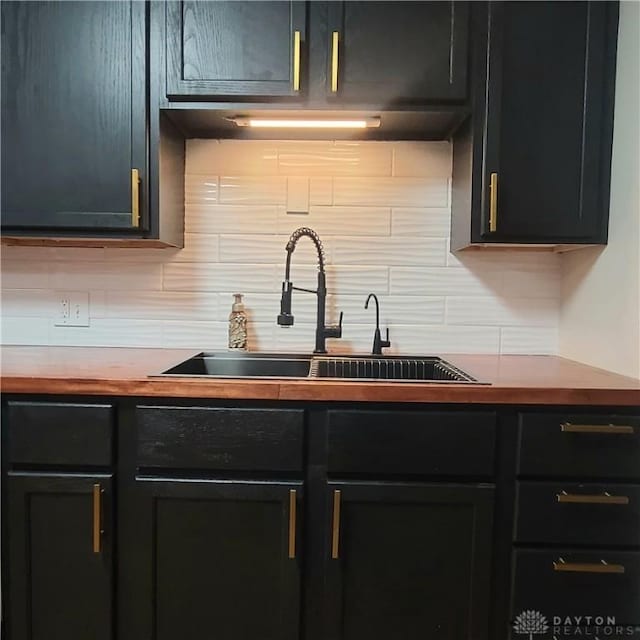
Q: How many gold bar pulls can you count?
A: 10